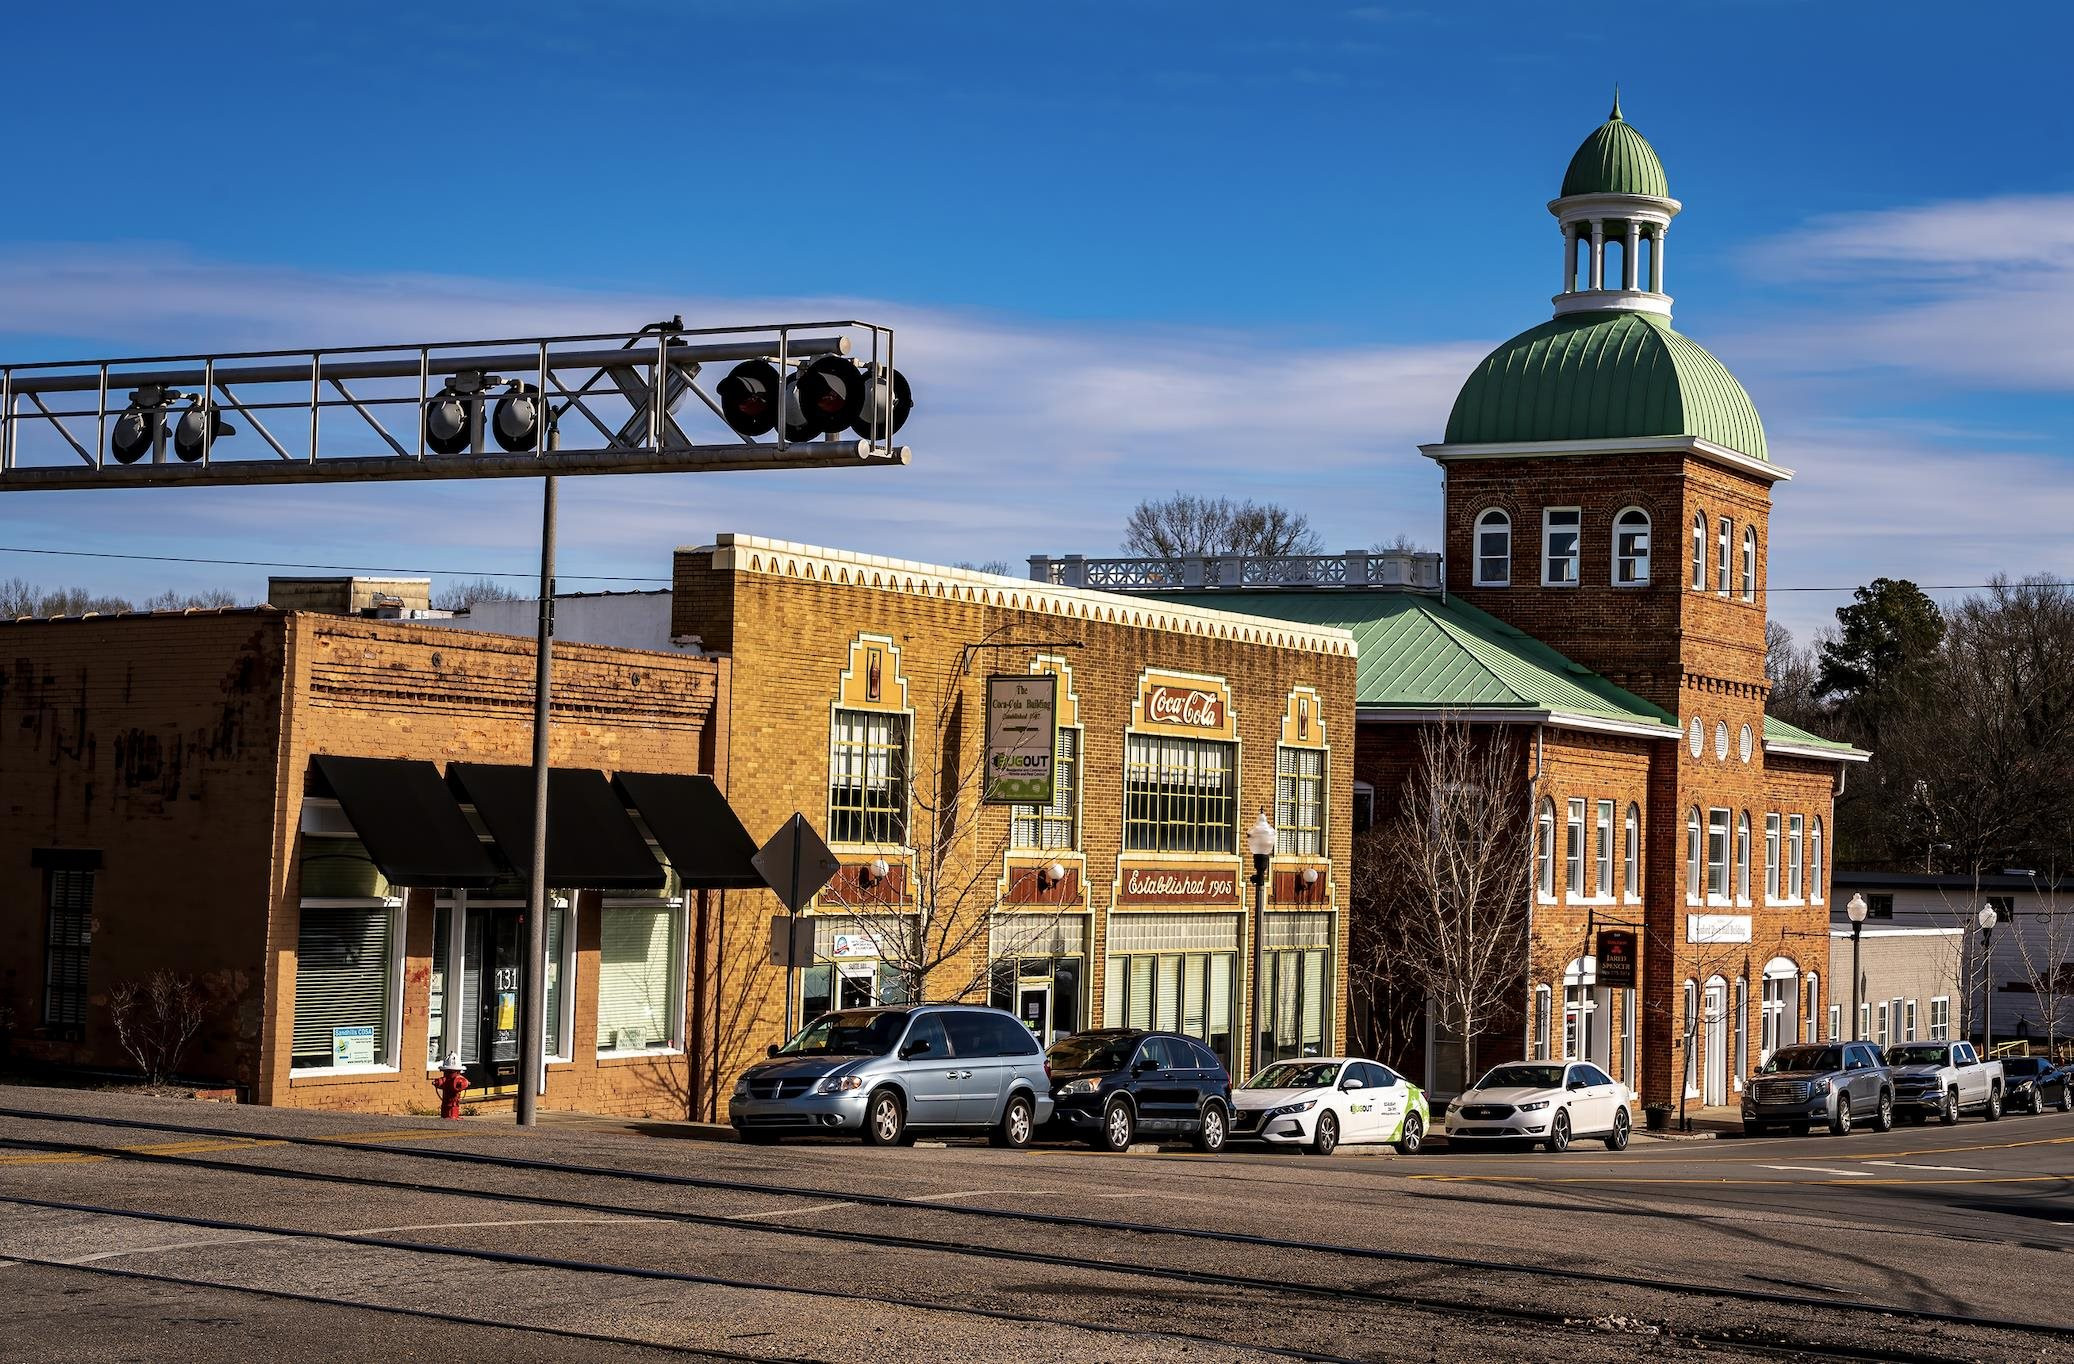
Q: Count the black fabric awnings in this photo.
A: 3